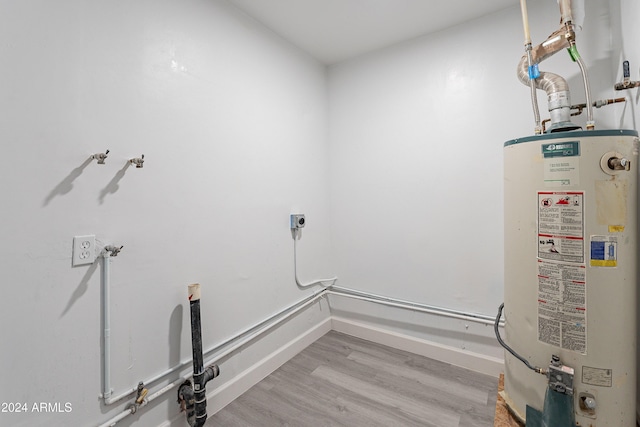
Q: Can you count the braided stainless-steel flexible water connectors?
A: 2